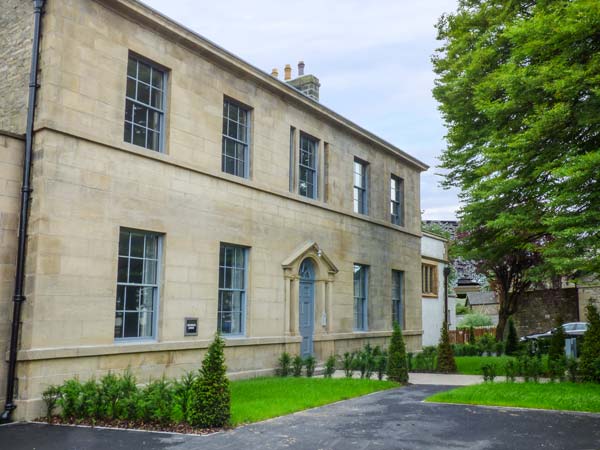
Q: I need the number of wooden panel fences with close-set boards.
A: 1